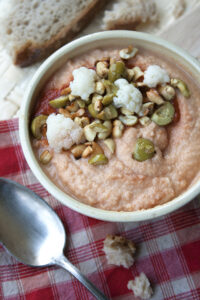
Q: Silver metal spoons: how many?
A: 1